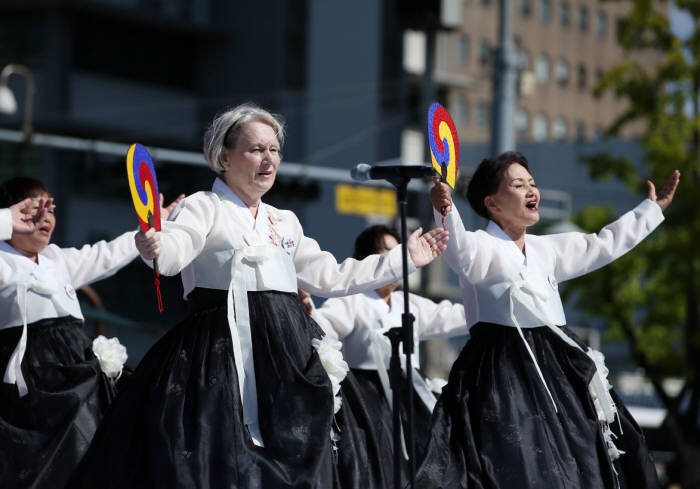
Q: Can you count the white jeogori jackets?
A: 4